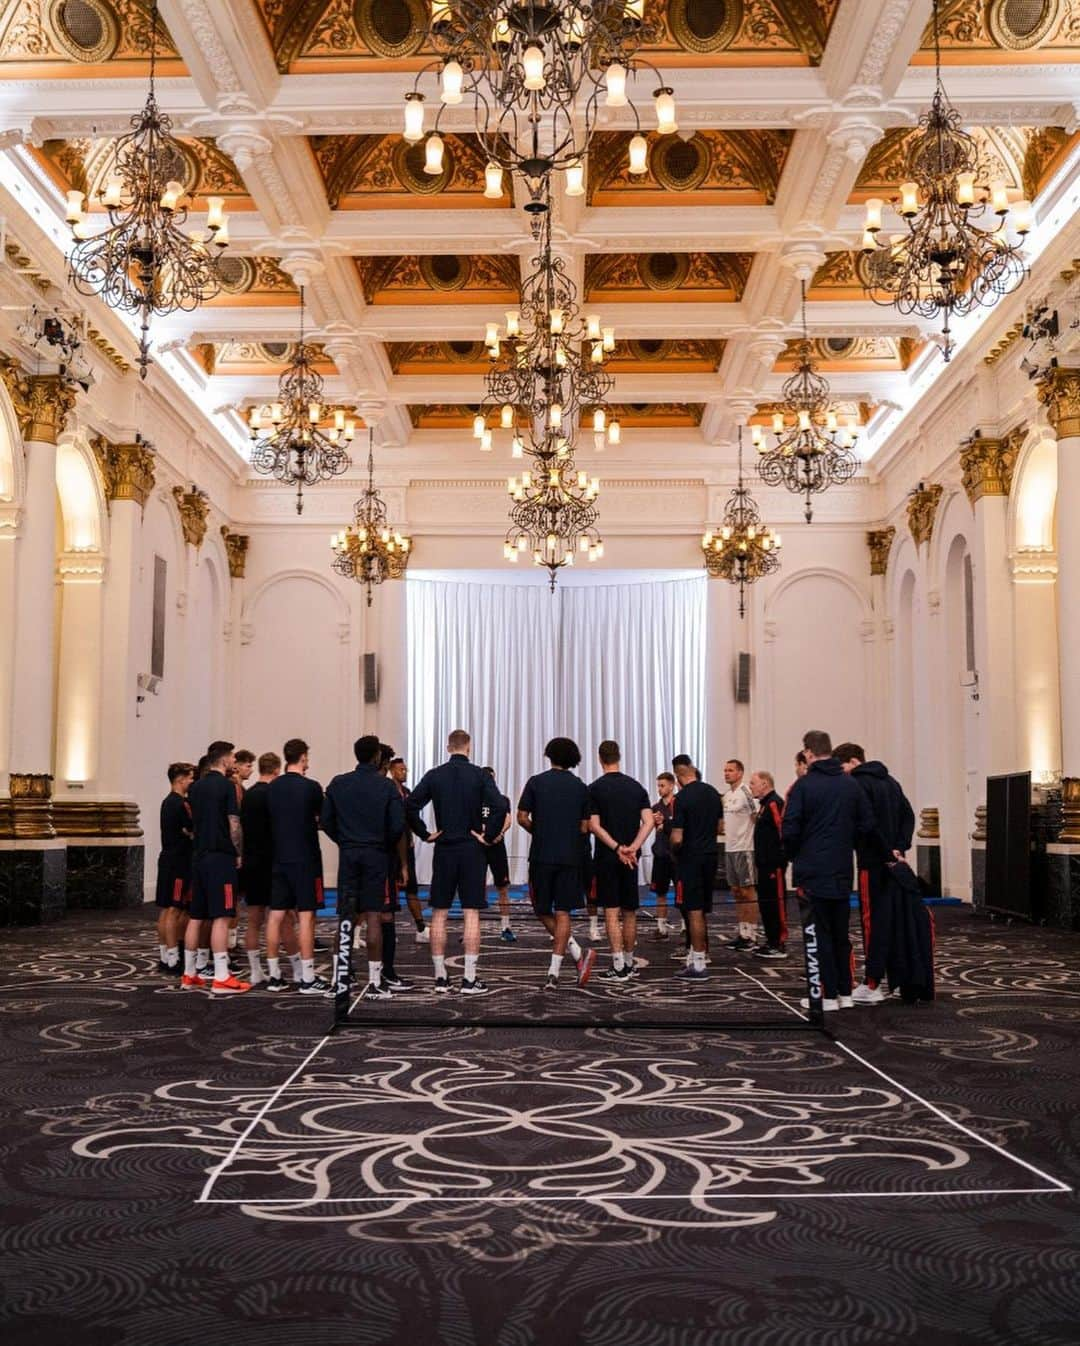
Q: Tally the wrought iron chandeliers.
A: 9